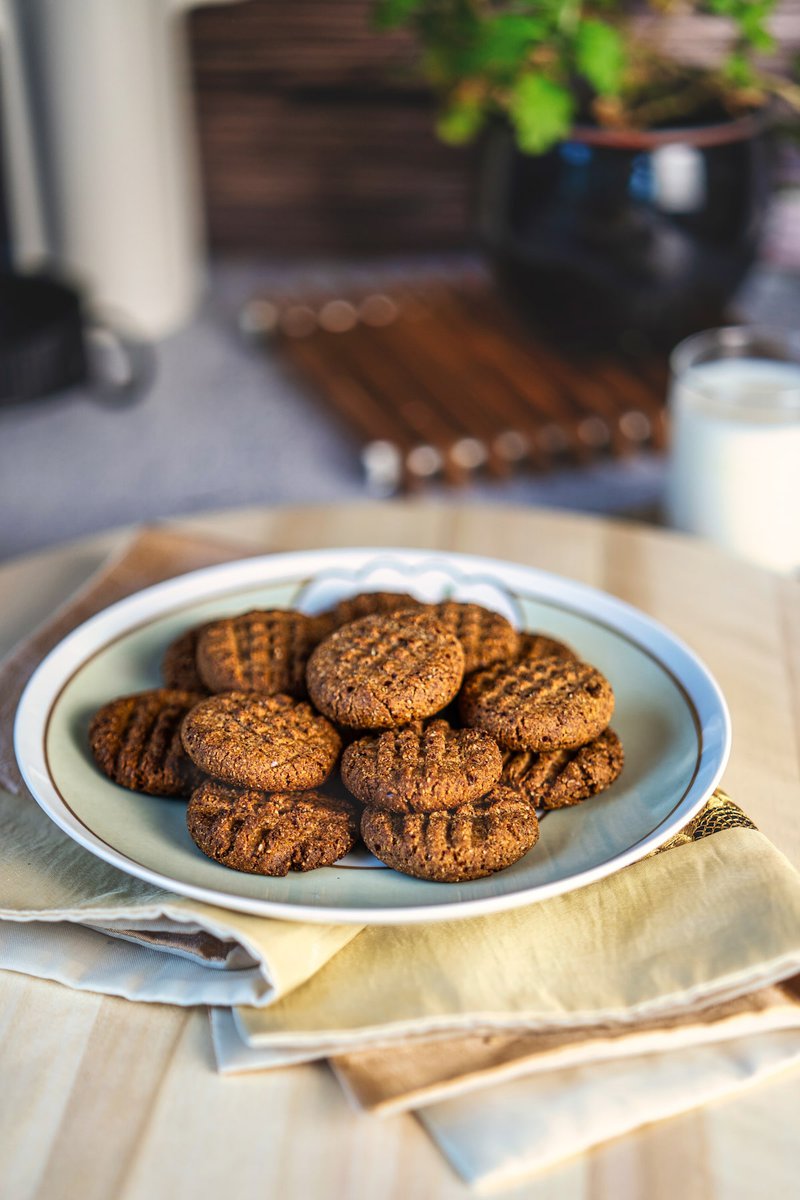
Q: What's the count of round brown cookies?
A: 13